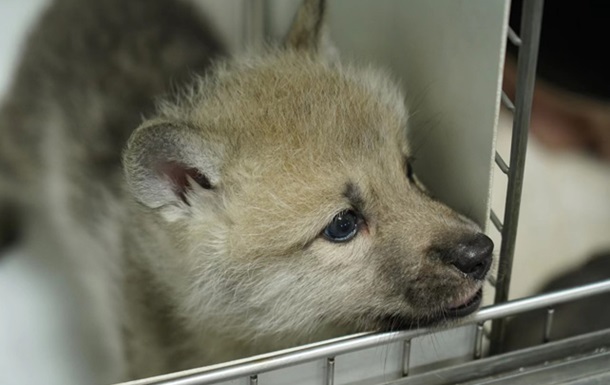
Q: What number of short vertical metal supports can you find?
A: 5